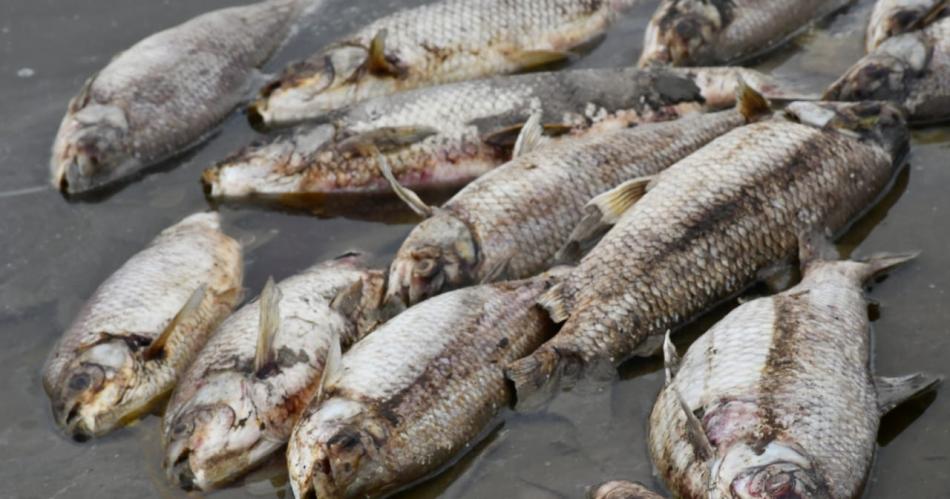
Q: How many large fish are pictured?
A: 12